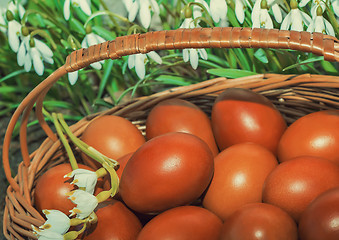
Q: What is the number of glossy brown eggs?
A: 13